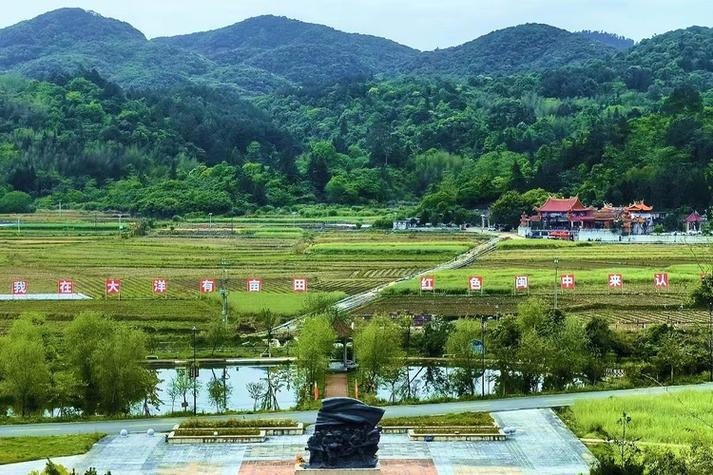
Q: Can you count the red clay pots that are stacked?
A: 0